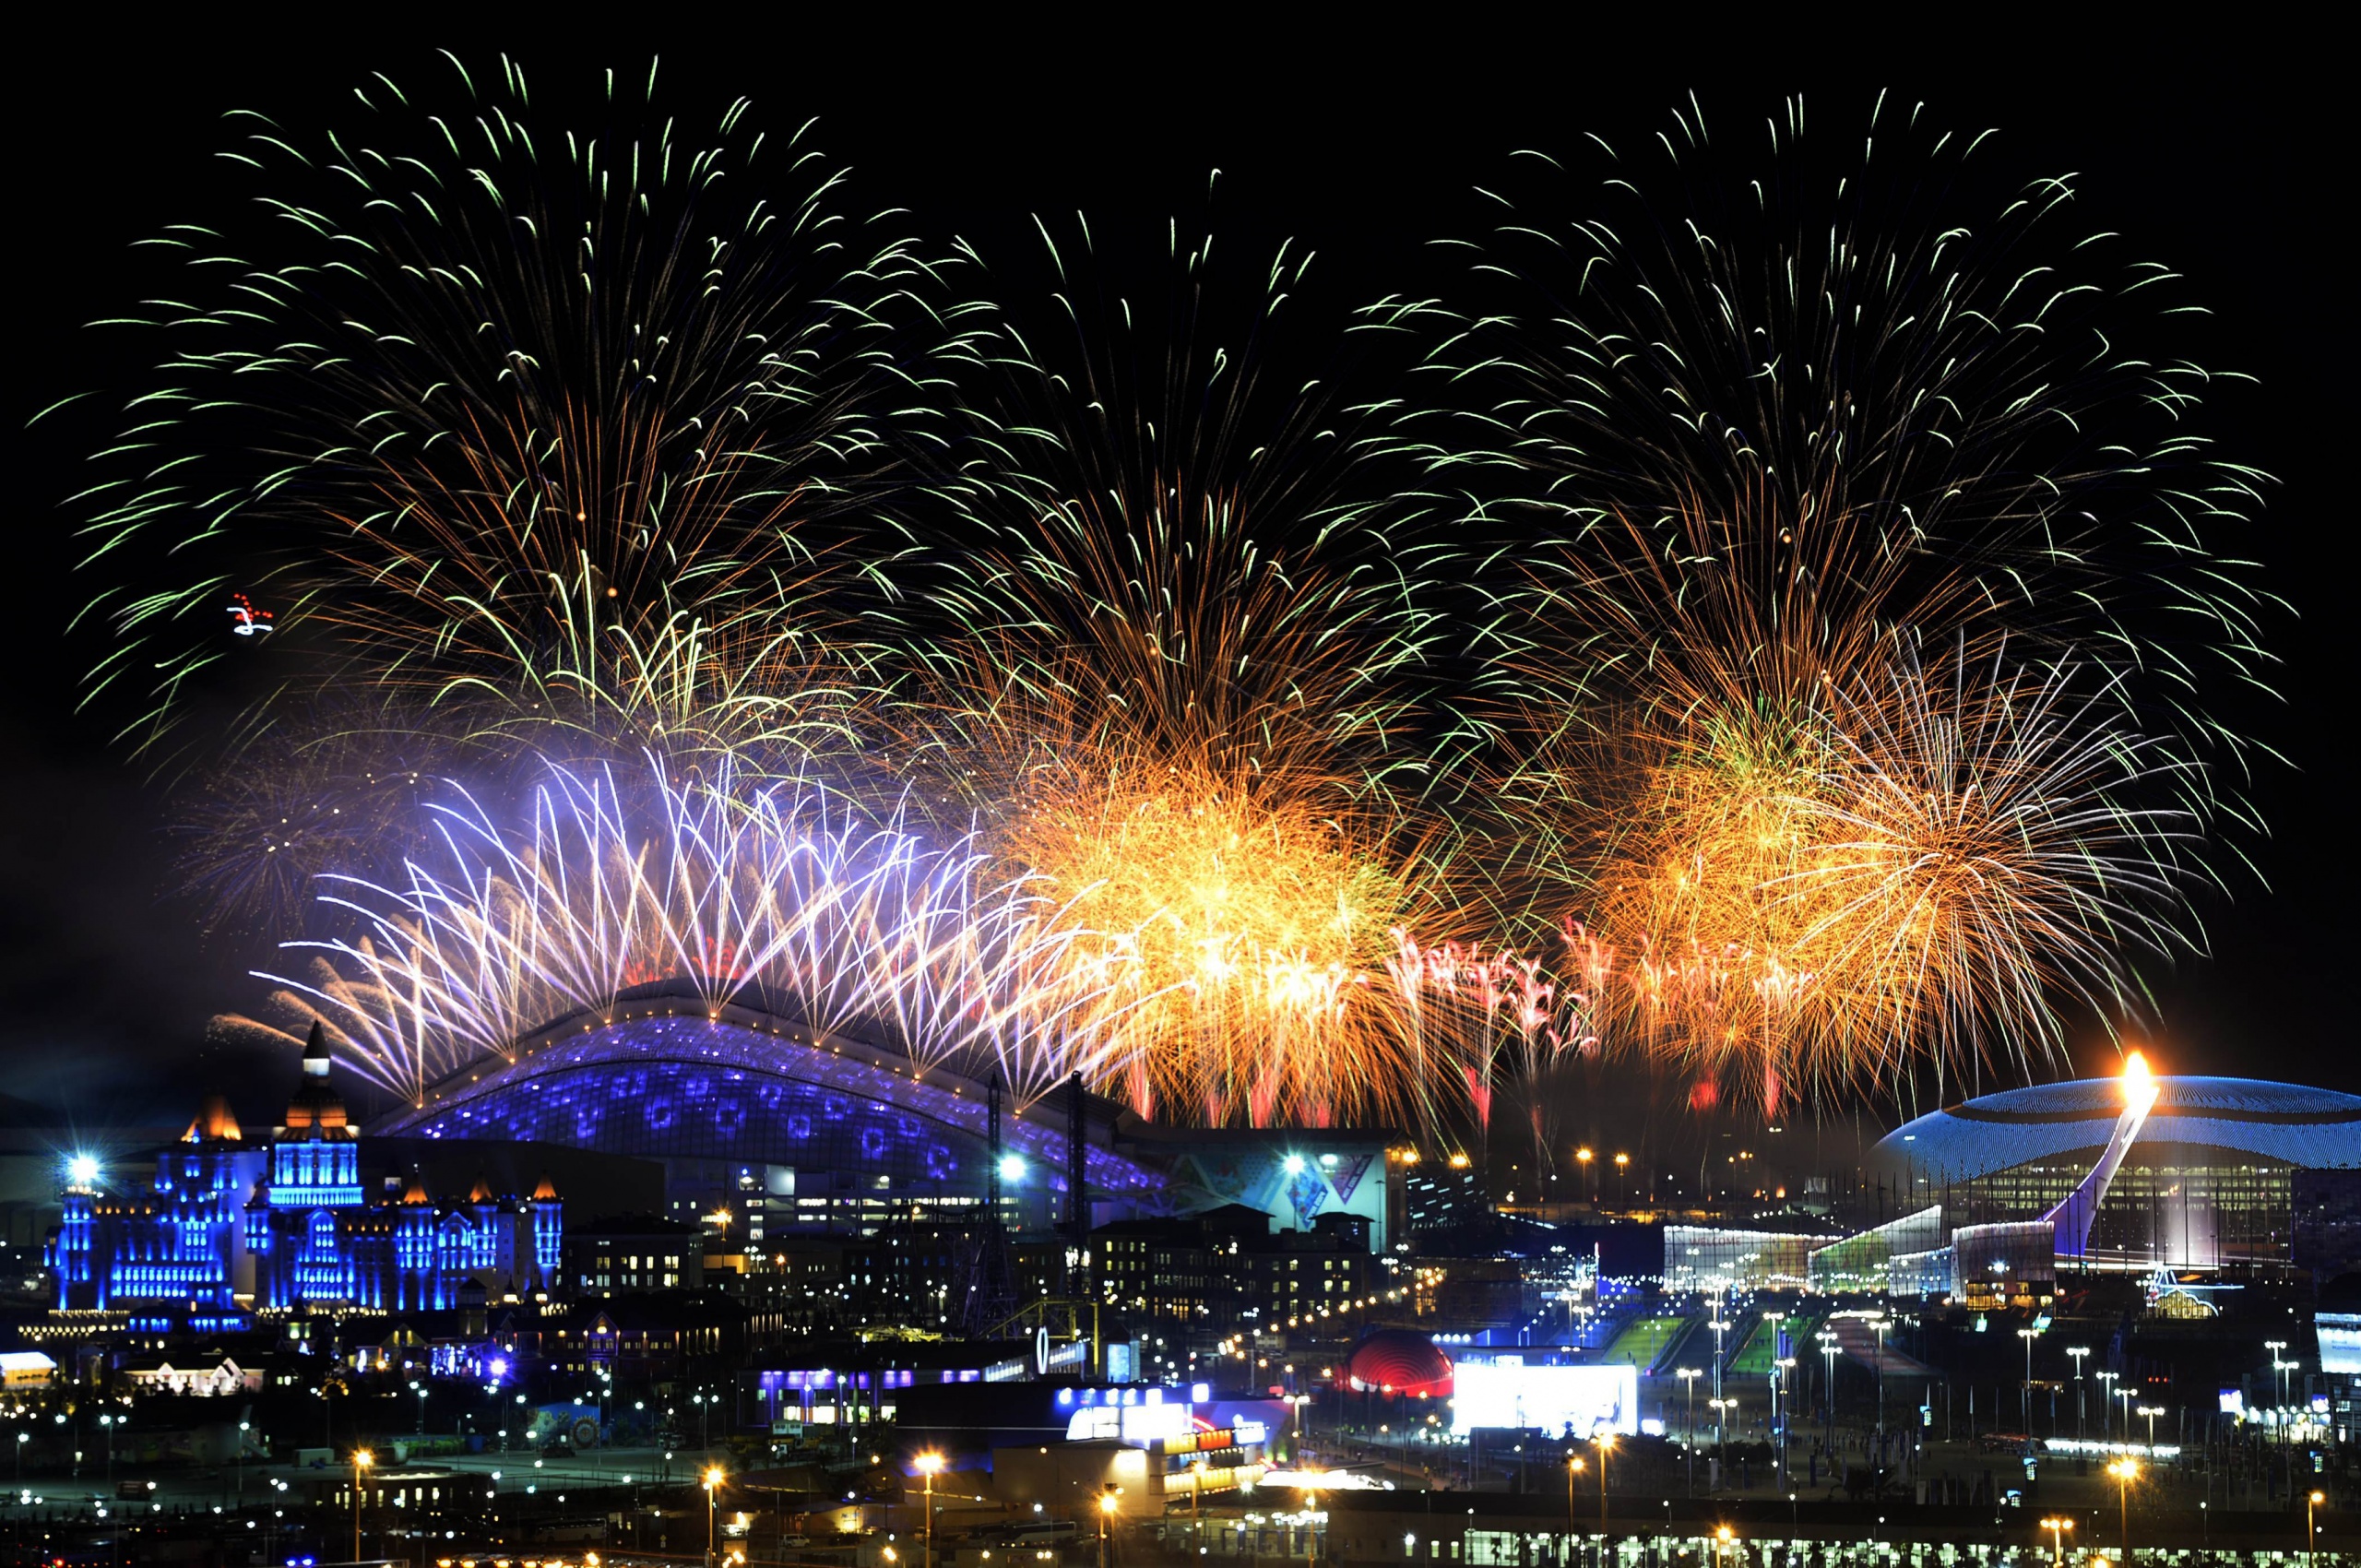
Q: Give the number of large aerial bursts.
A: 3